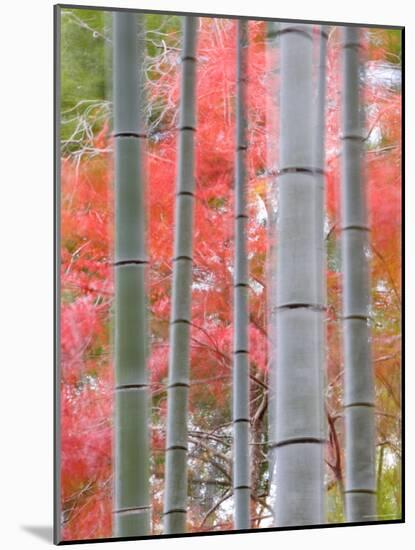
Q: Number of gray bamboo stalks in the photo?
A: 5